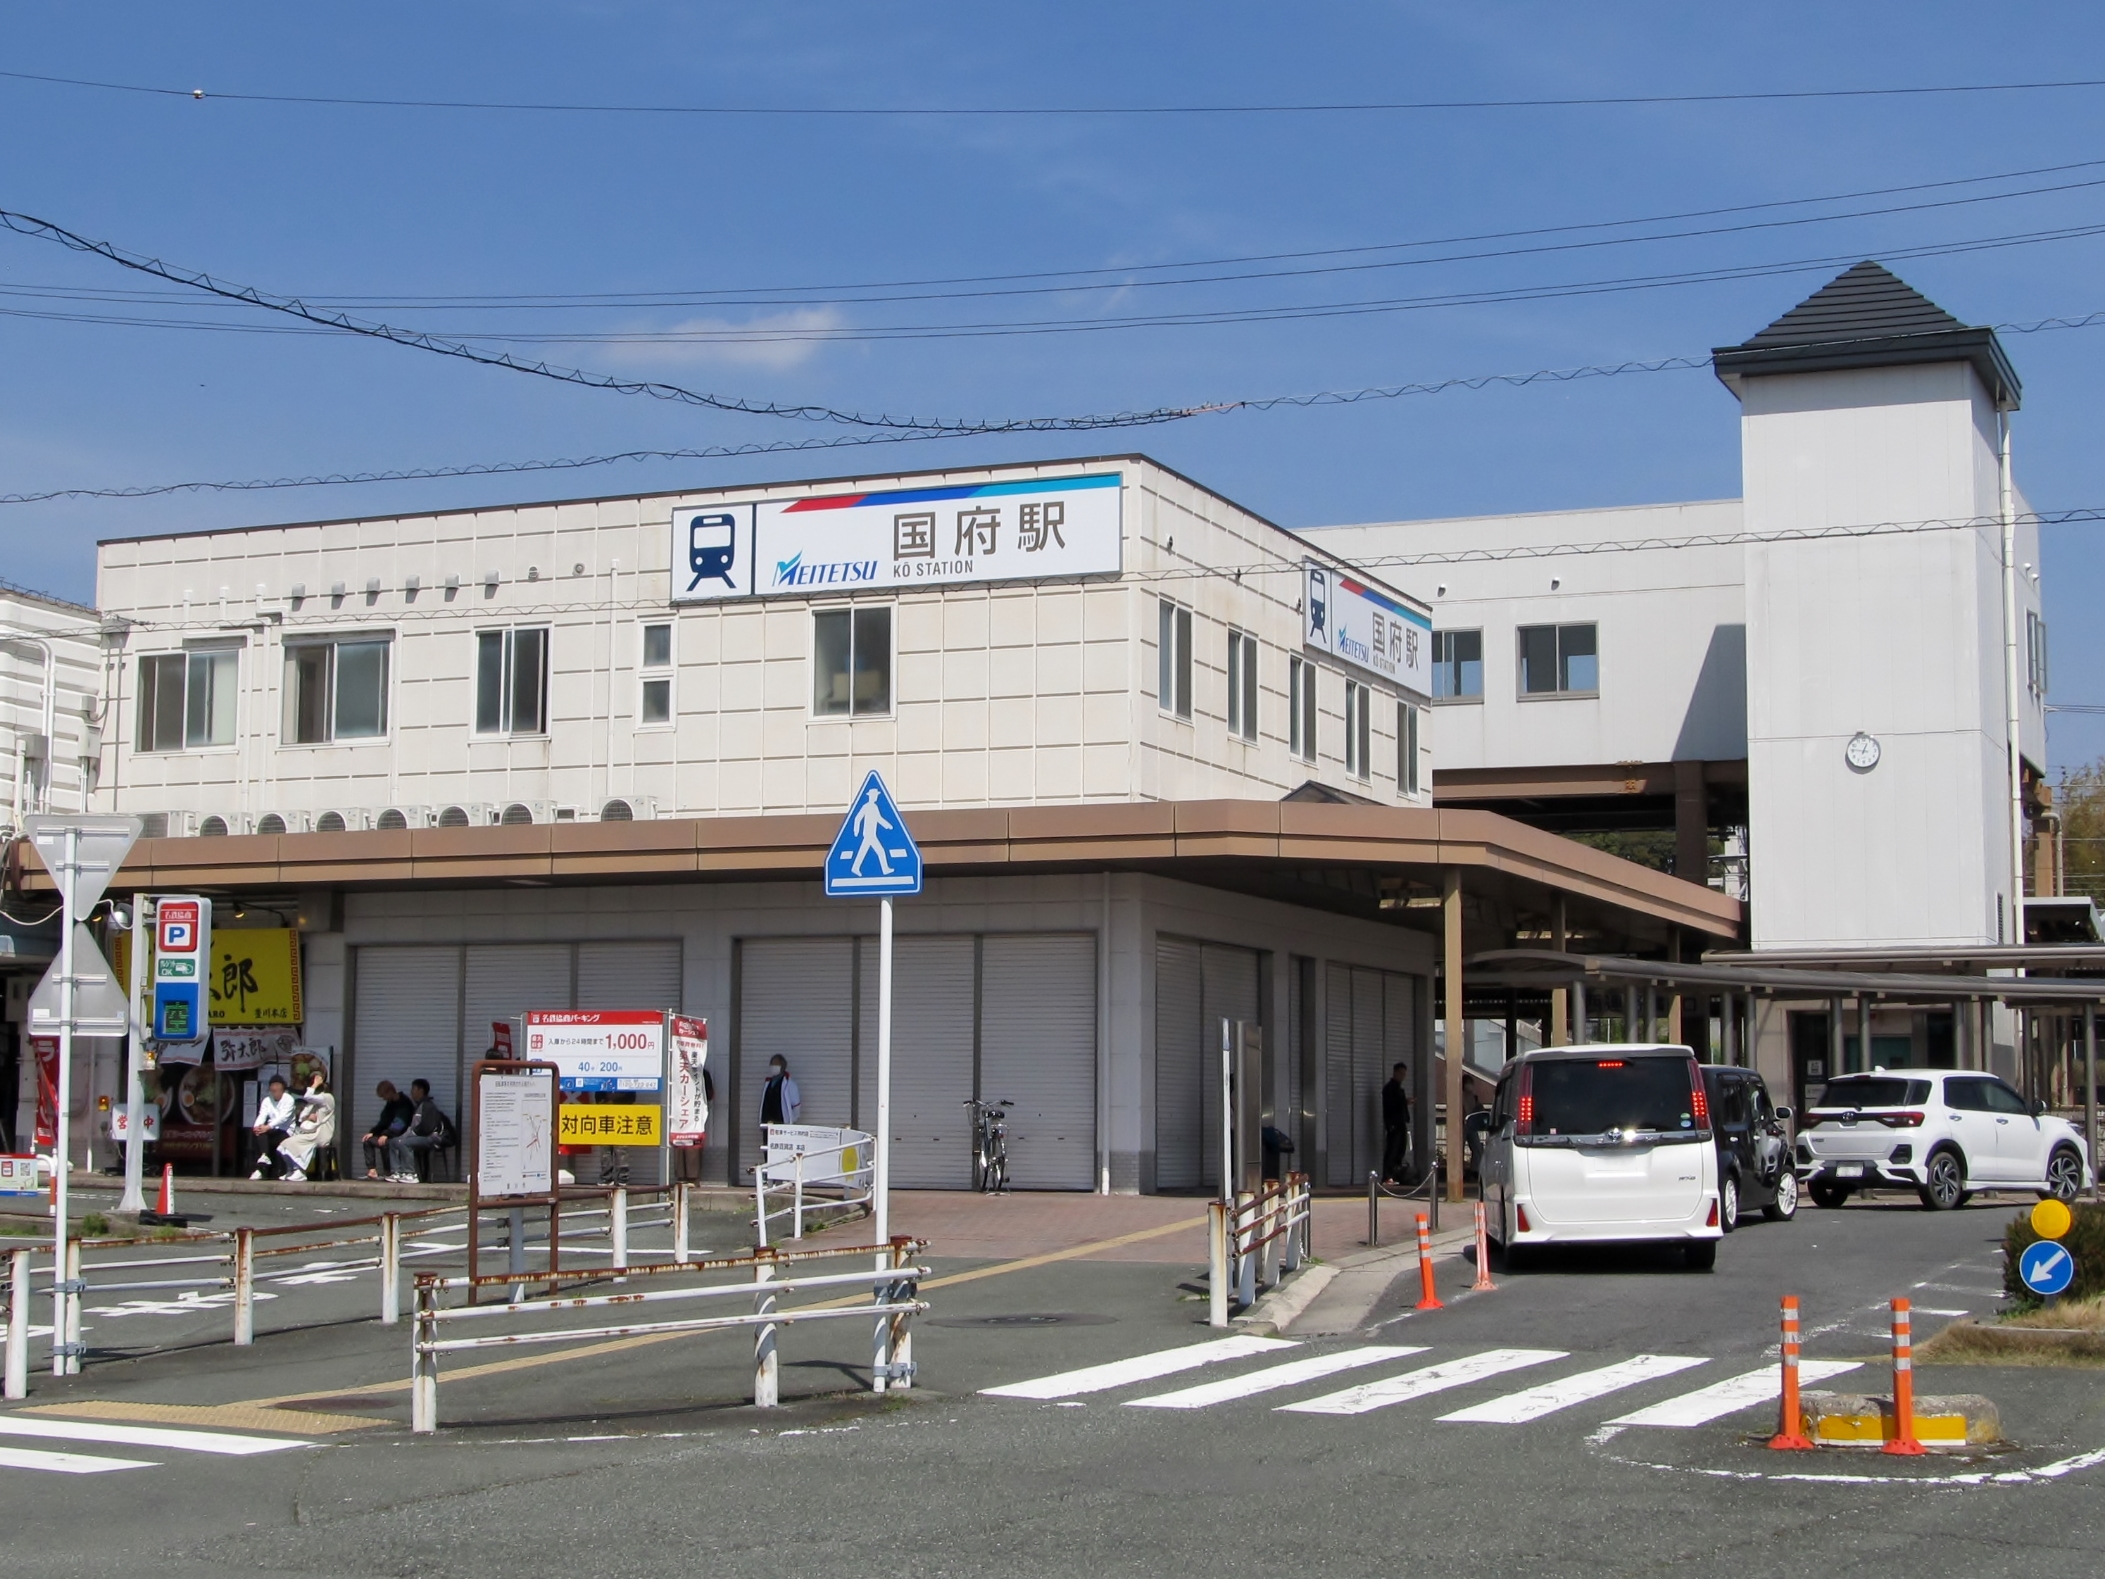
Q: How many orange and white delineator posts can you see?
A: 4